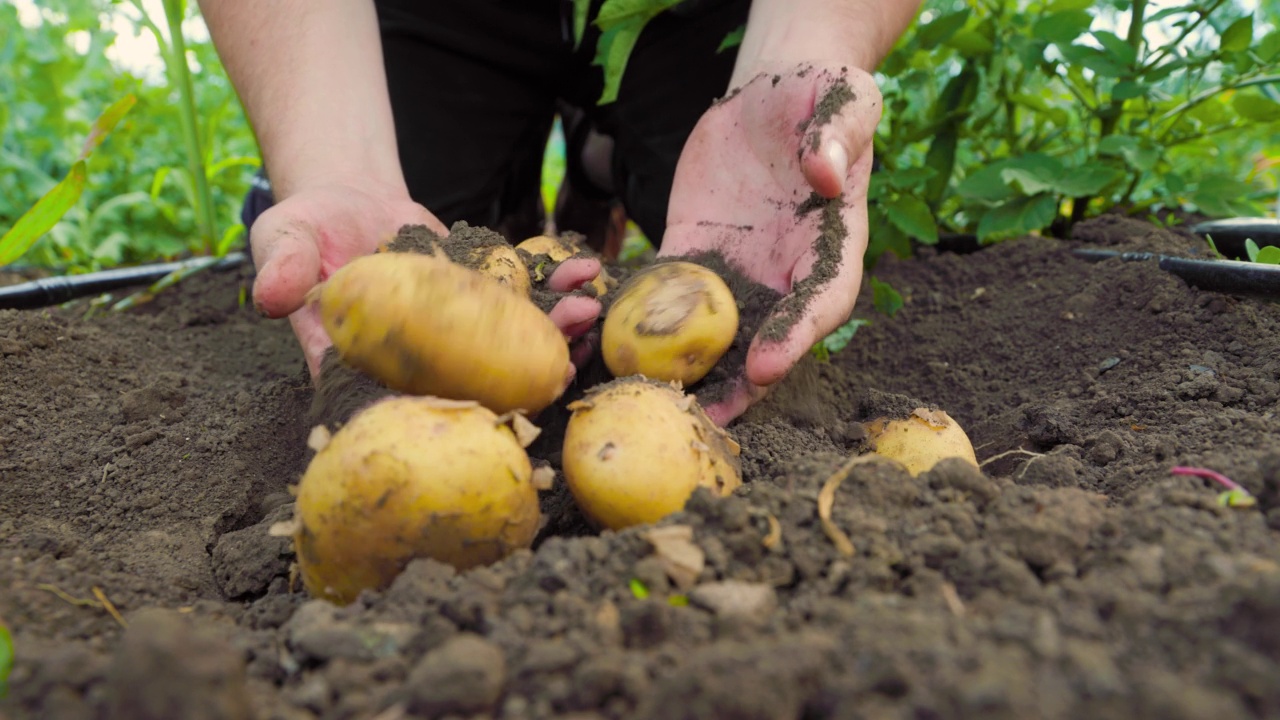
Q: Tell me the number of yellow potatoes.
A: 7